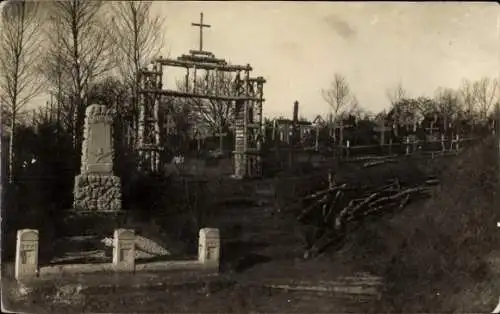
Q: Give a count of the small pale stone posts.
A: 3